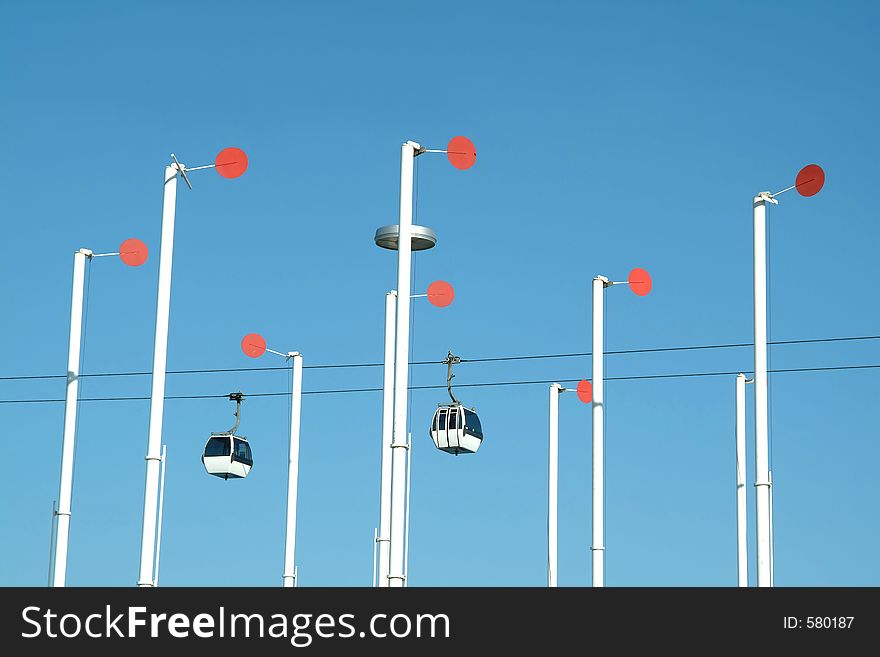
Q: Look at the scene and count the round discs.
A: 8